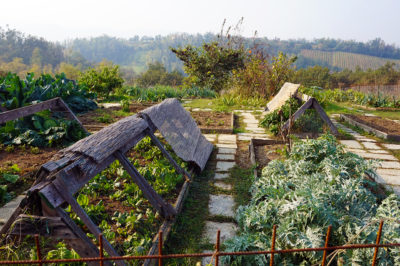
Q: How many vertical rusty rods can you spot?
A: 7